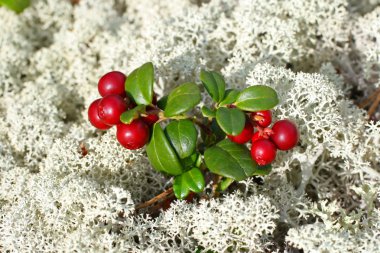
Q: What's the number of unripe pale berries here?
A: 0